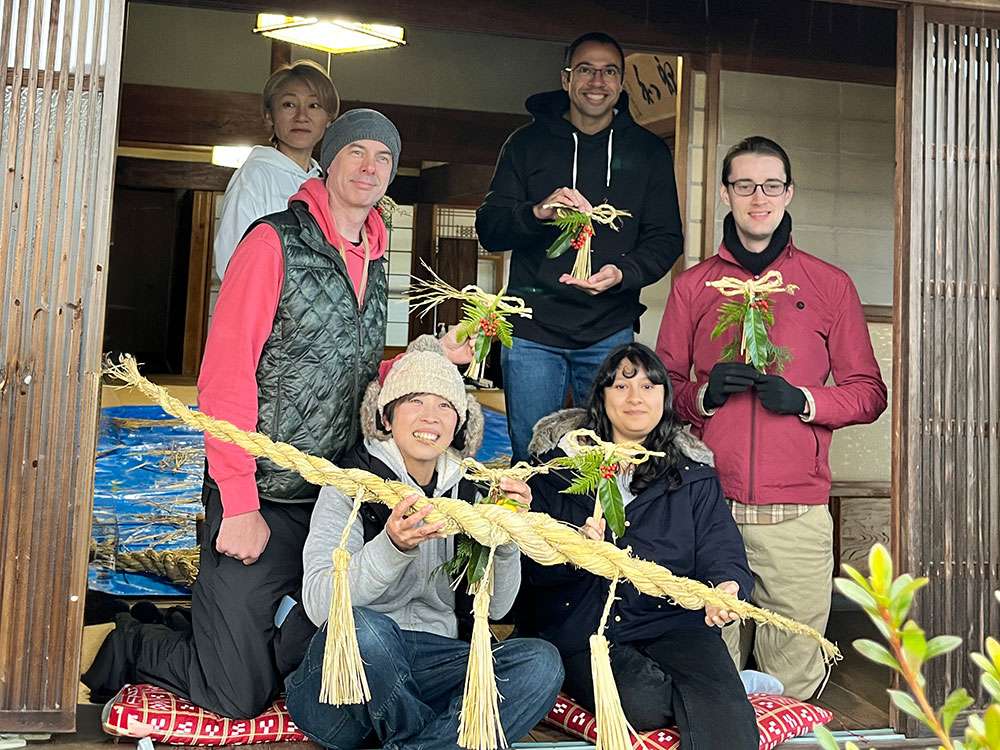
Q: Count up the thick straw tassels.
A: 3